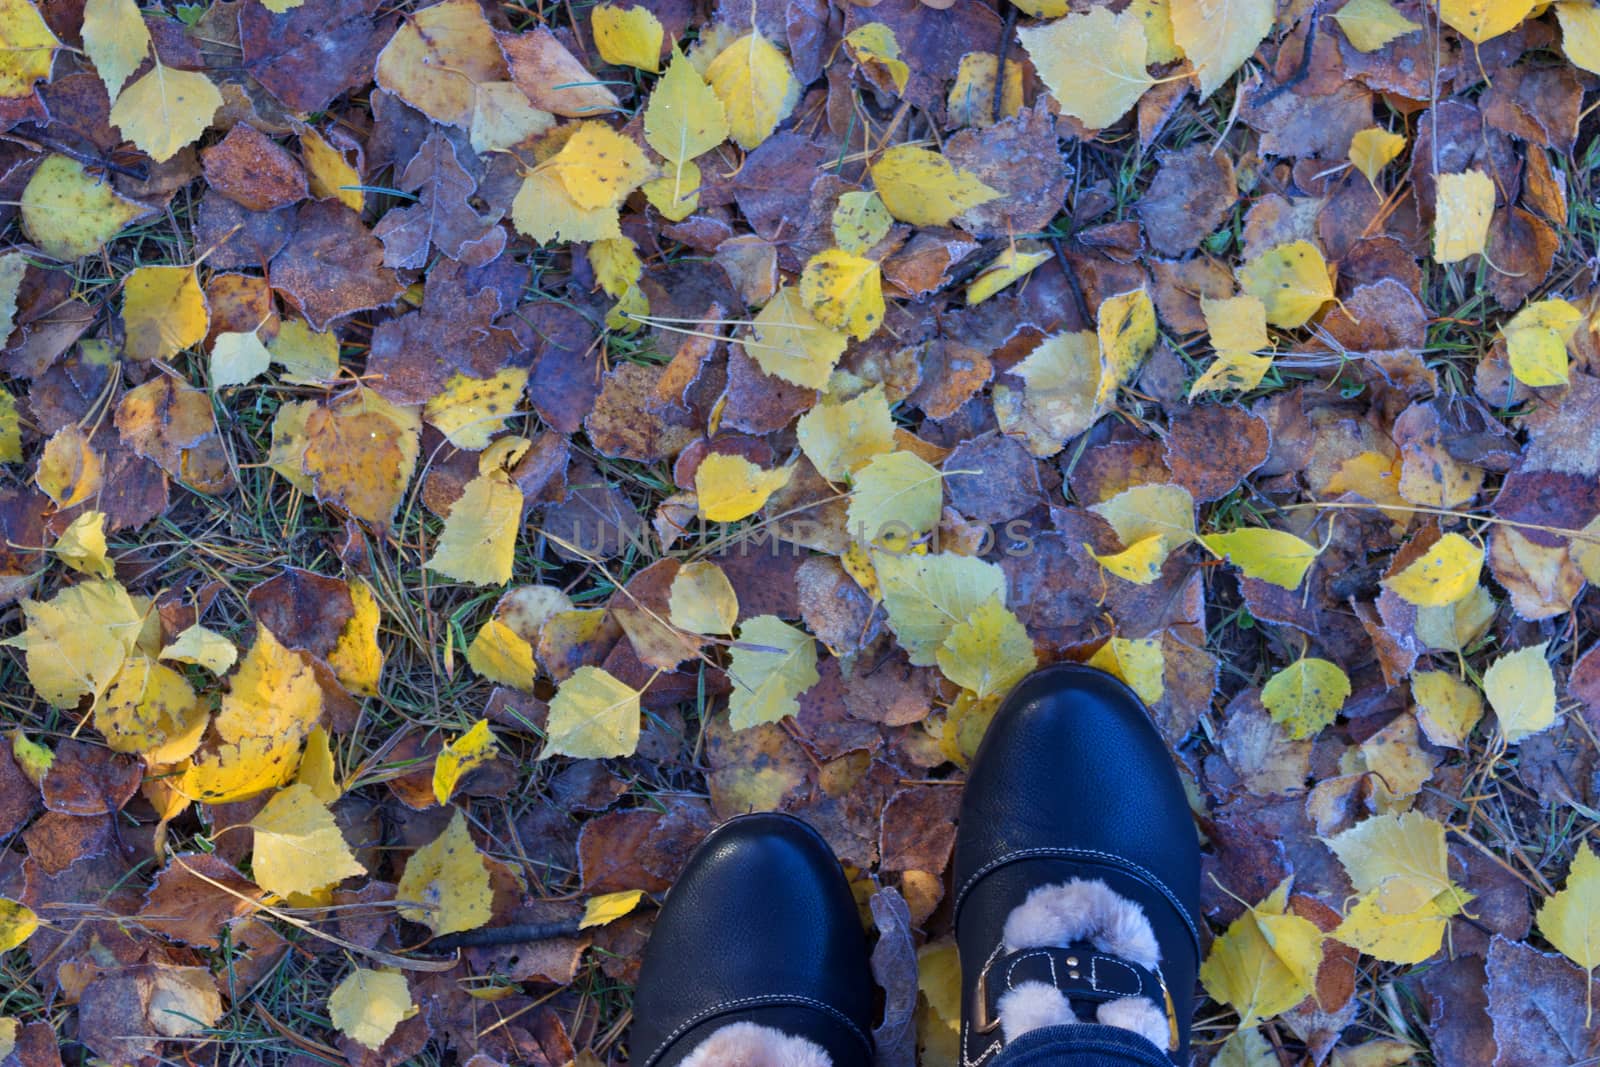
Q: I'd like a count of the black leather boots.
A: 2